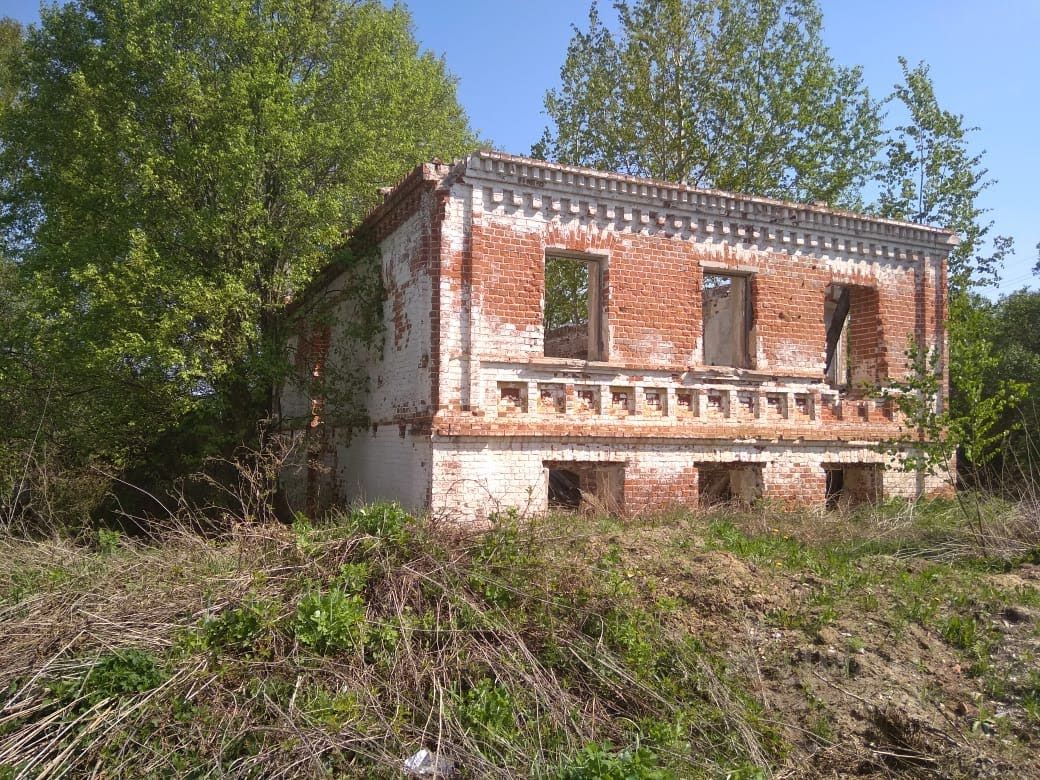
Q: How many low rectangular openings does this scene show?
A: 3